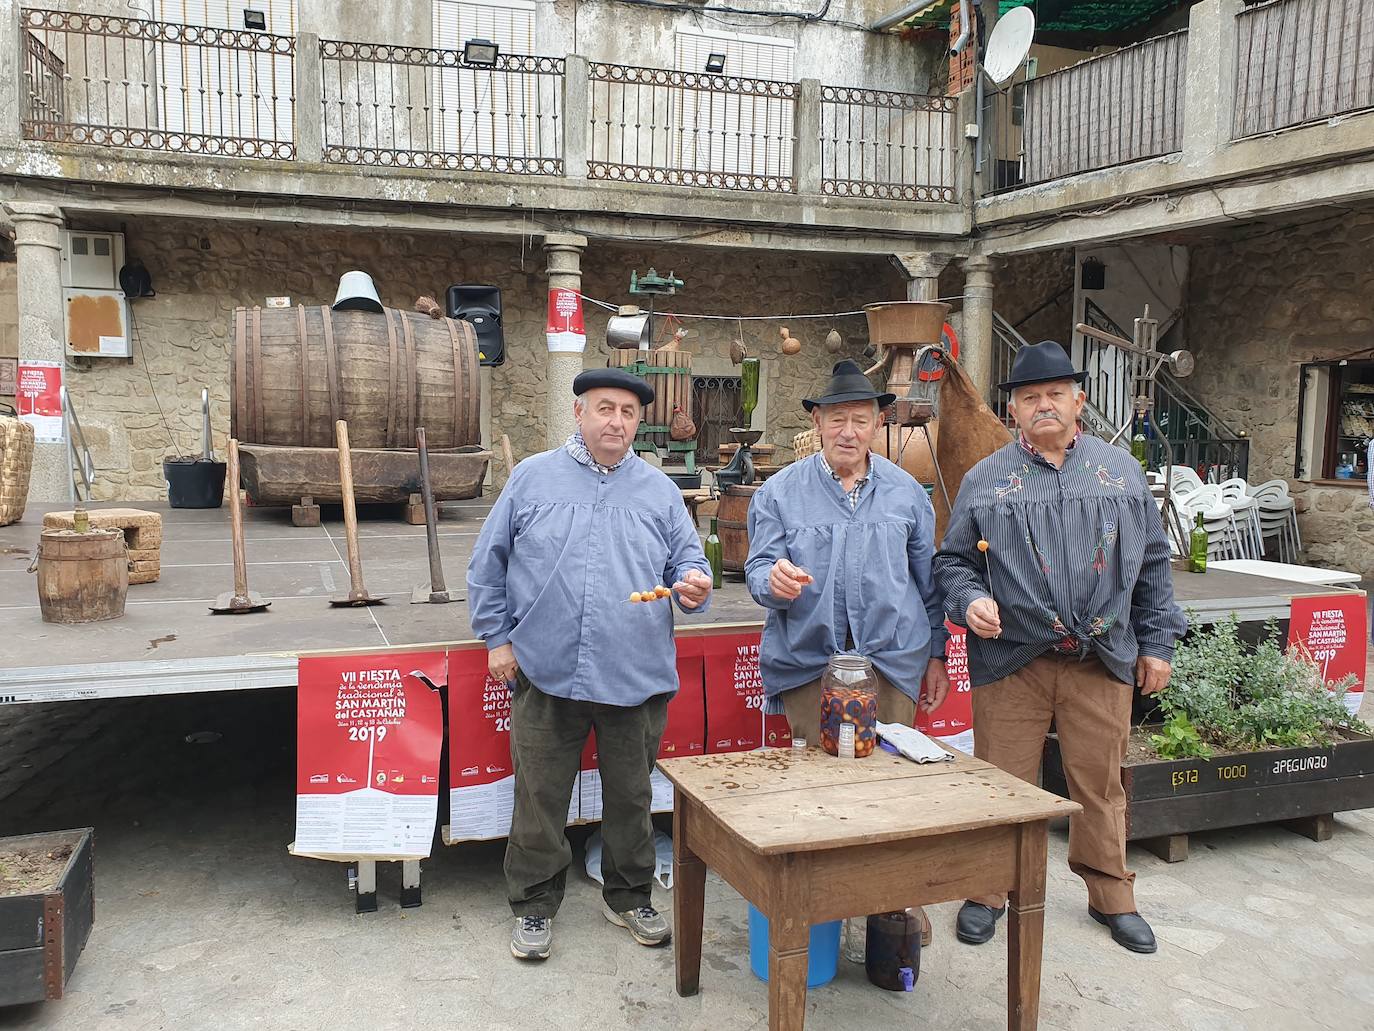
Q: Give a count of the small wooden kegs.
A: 2